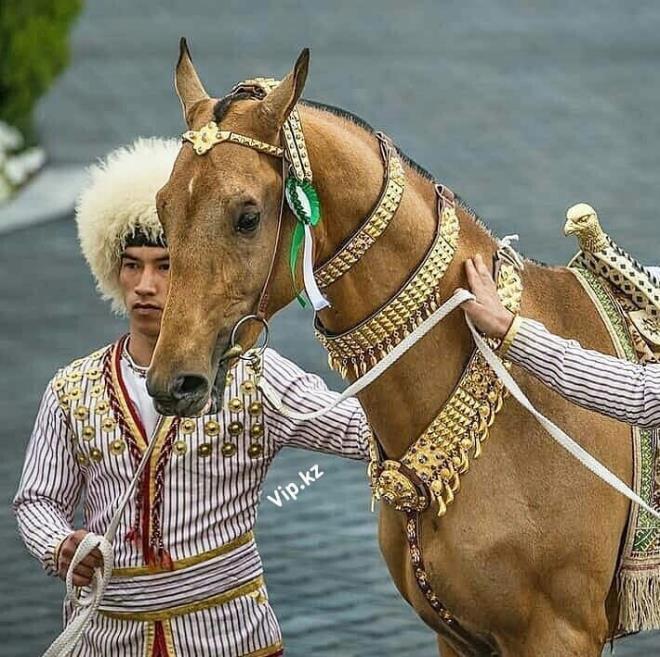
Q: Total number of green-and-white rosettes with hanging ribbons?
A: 1